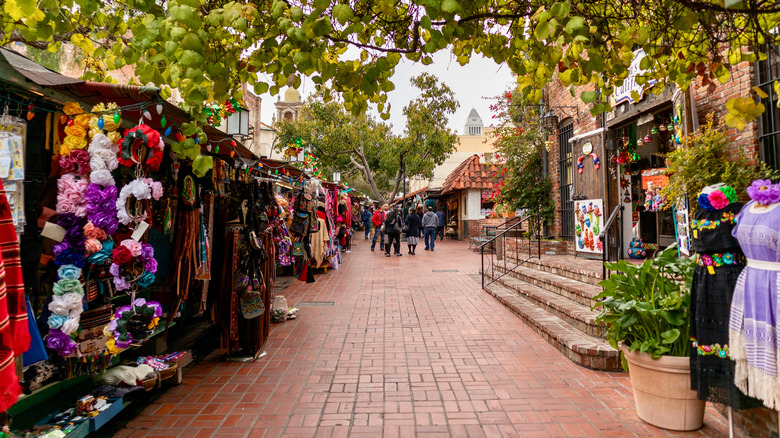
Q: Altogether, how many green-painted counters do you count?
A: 1